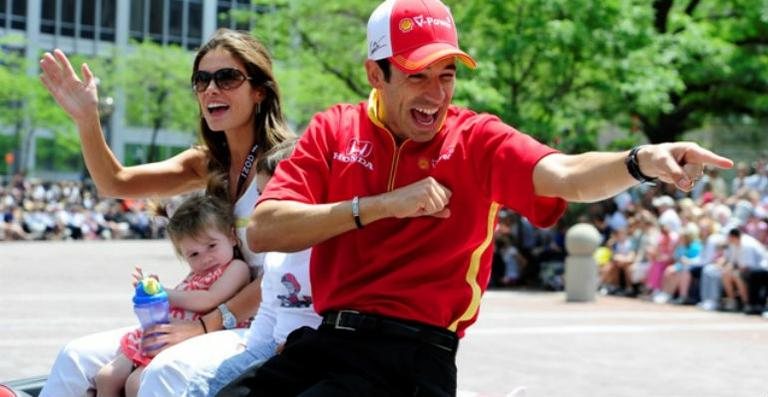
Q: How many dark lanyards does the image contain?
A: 1